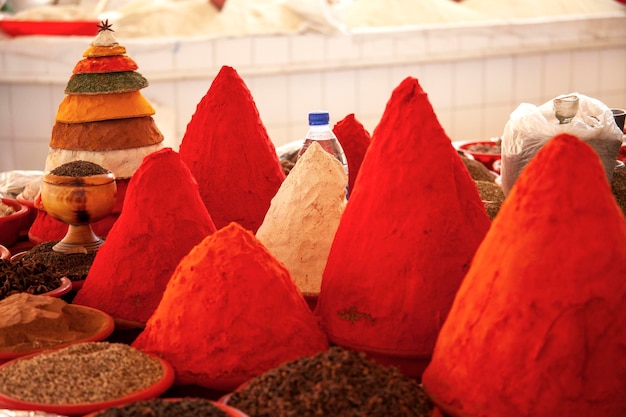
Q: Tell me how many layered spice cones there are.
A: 1